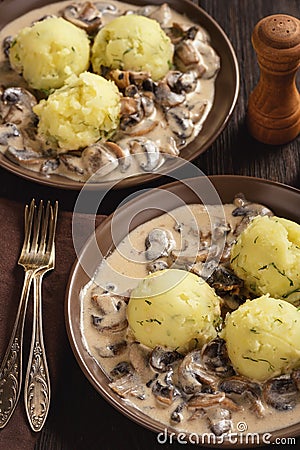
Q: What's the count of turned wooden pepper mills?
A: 1